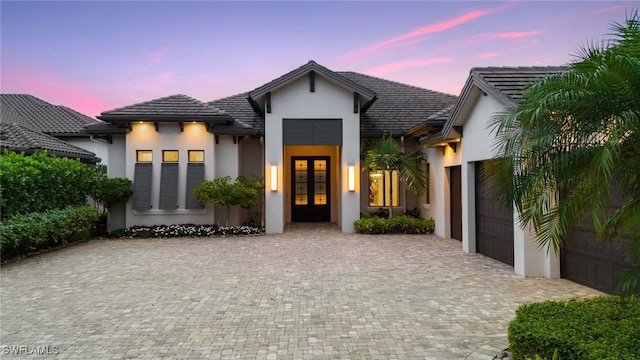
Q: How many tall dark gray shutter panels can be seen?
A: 3